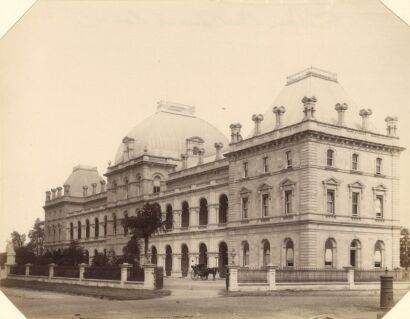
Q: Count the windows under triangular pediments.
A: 6